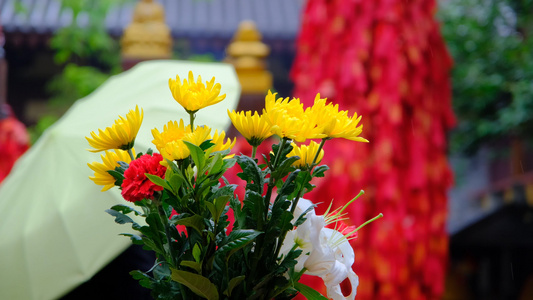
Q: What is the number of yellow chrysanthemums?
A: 9